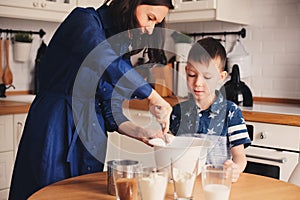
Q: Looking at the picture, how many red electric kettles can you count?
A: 0